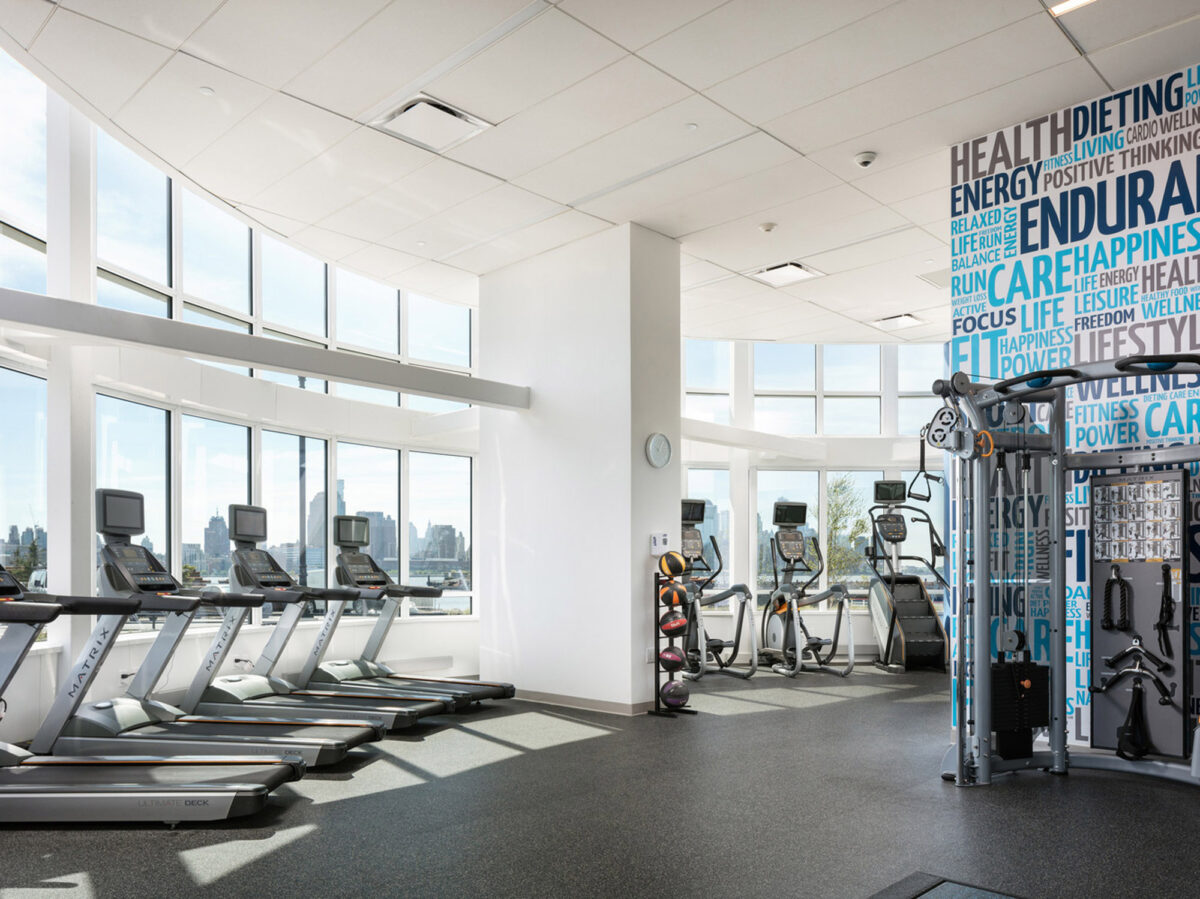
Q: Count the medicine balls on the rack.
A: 5